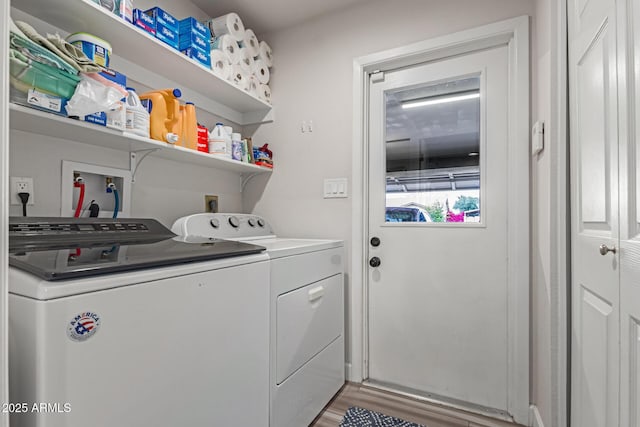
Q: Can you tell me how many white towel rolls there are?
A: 10